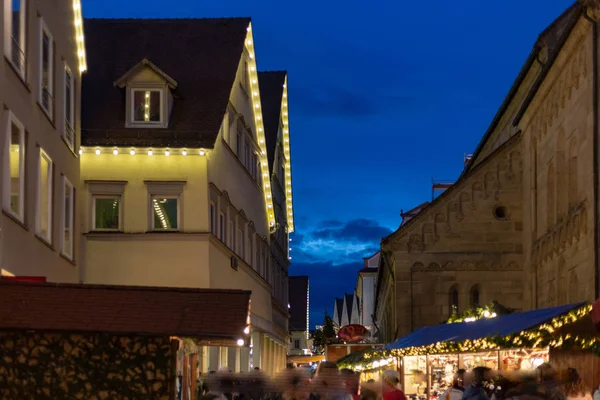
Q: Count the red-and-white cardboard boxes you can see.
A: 0